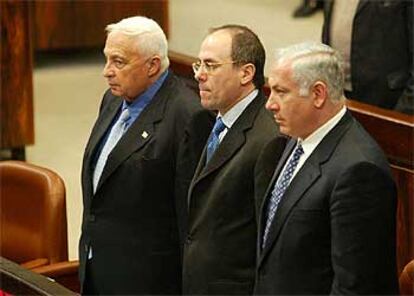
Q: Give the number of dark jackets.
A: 4